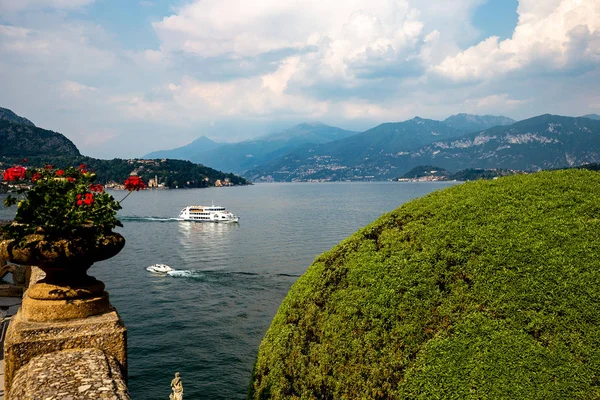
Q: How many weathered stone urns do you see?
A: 1